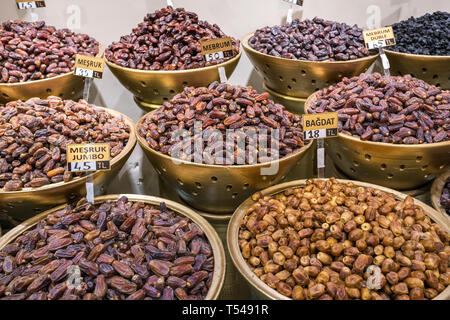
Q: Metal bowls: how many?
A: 10